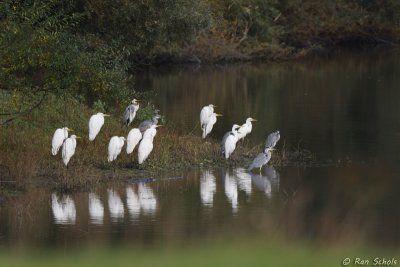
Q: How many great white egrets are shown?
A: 11